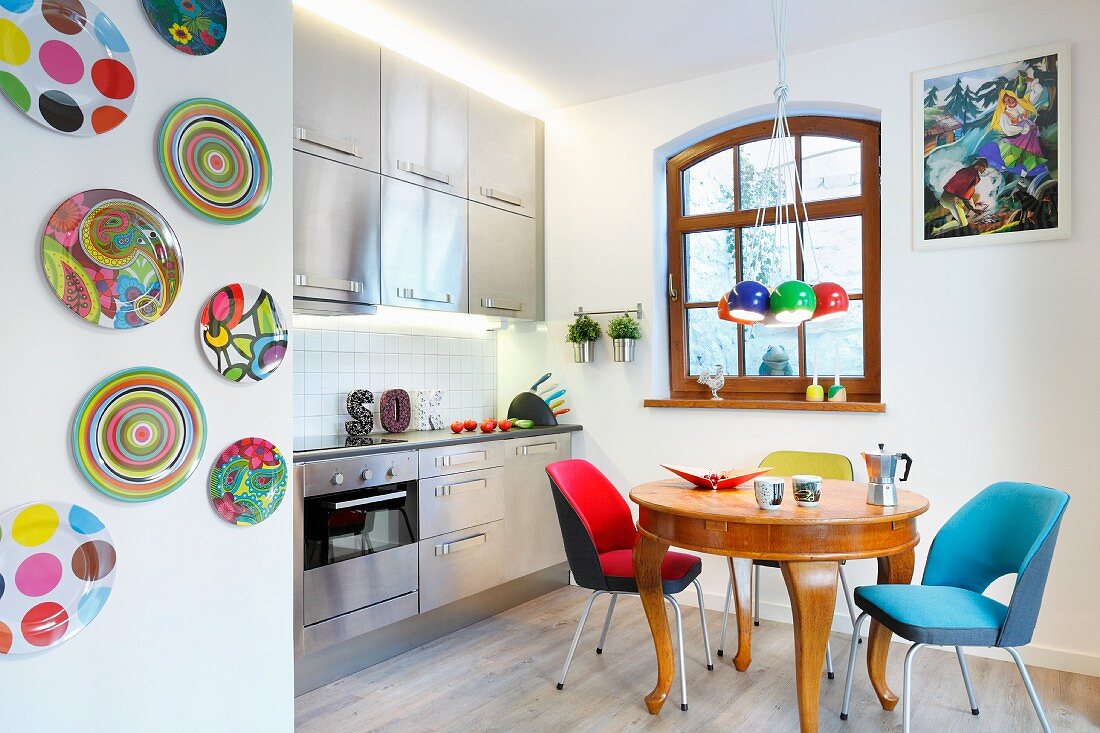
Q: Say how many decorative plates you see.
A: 8